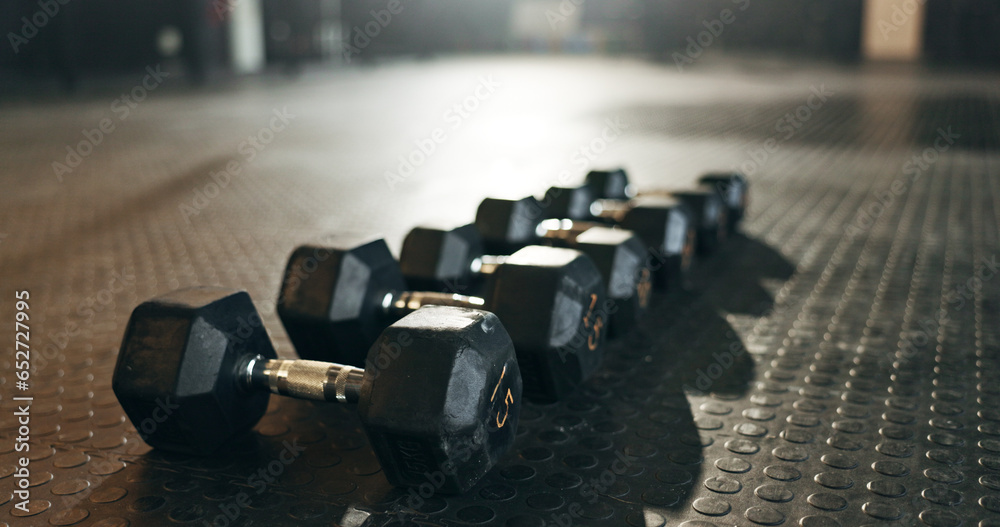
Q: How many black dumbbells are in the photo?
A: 6